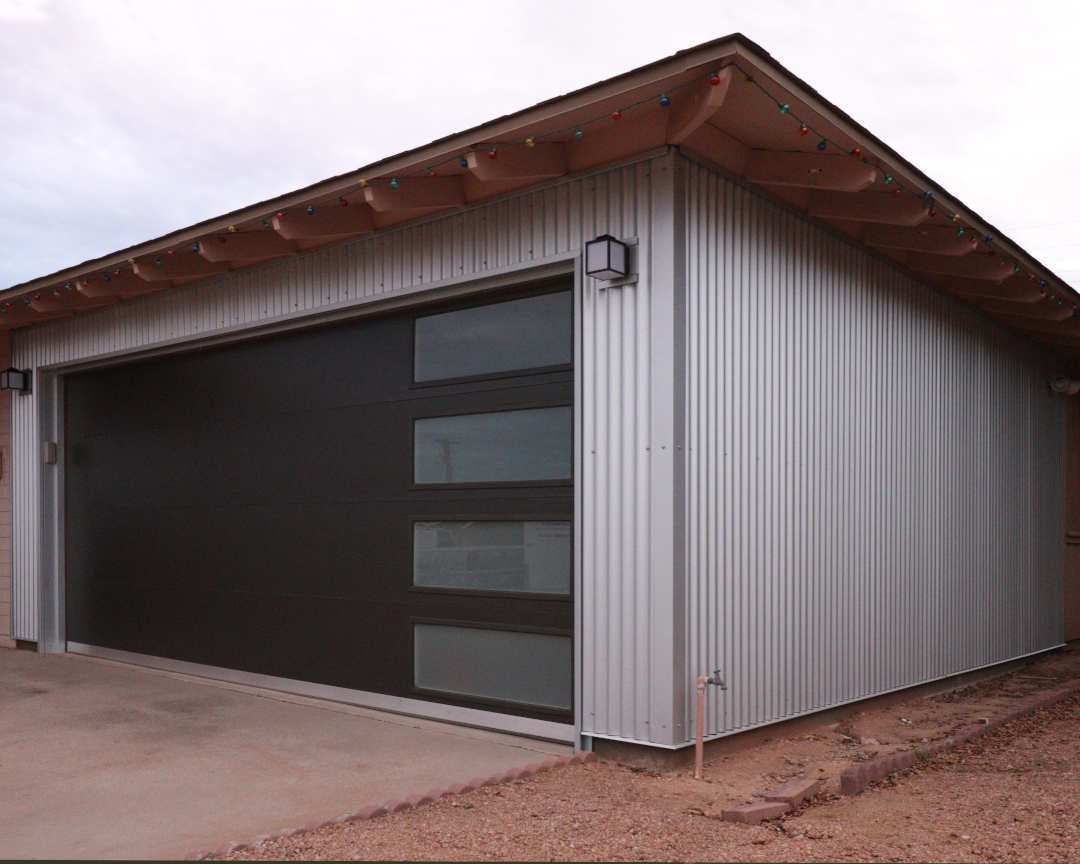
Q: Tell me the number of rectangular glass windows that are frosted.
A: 4